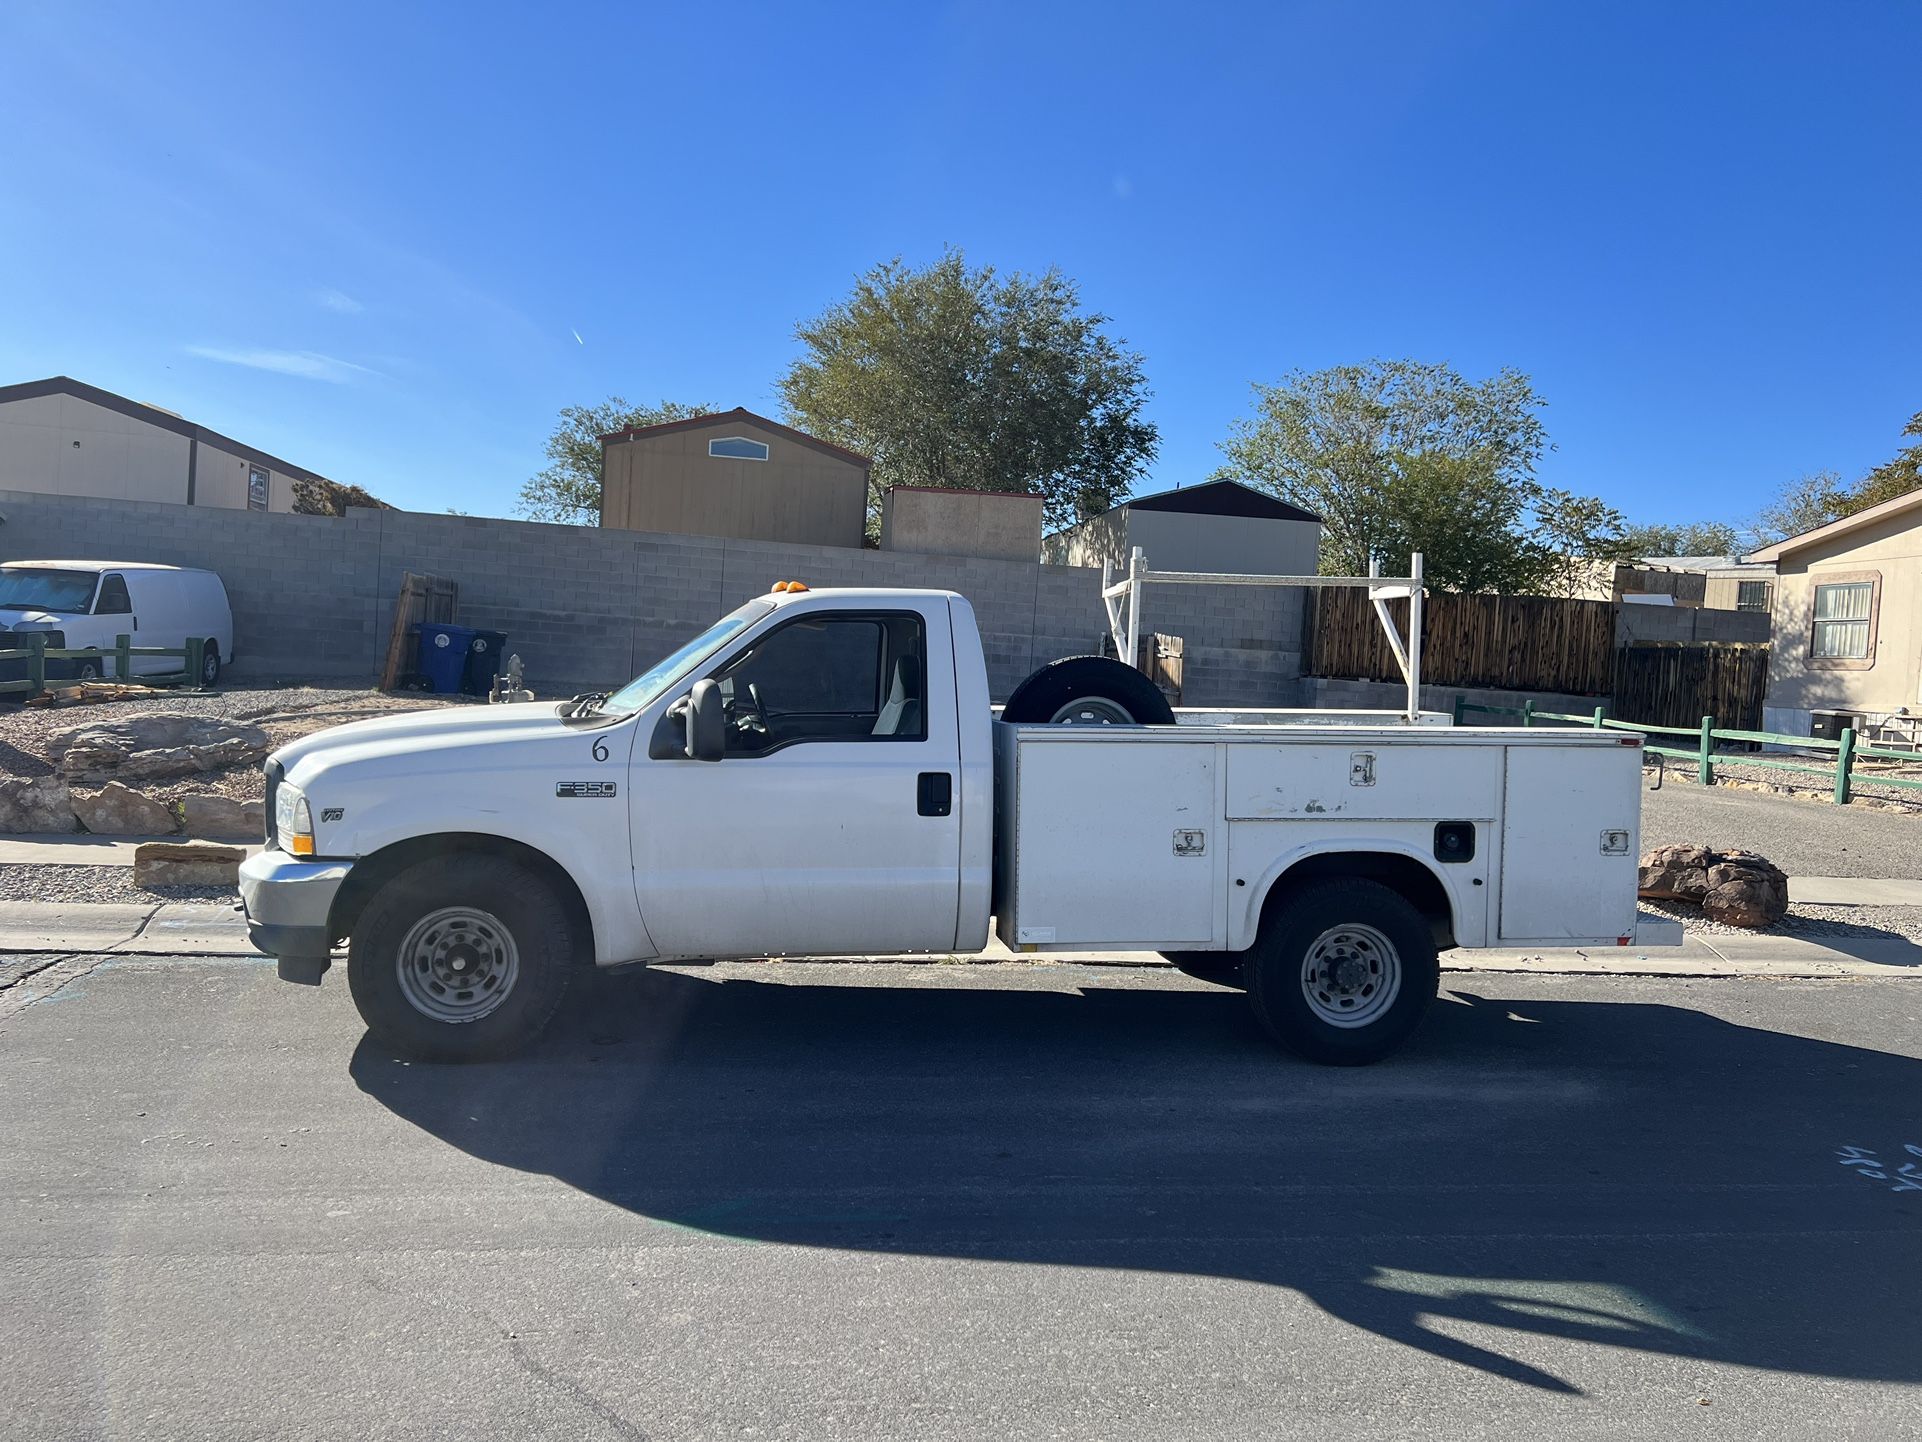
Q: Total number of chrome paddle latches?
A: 3